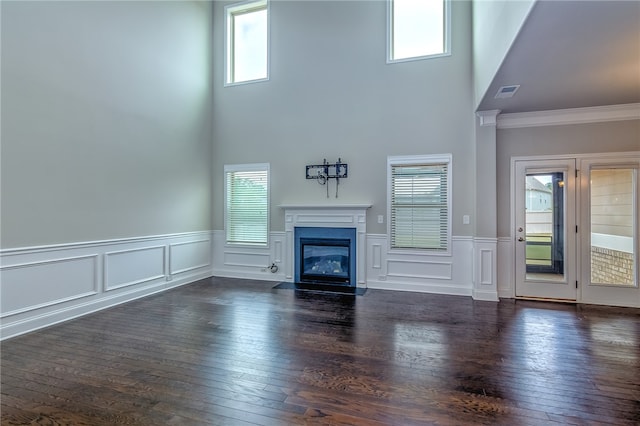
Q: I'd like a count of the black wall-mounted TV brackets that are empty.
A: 1